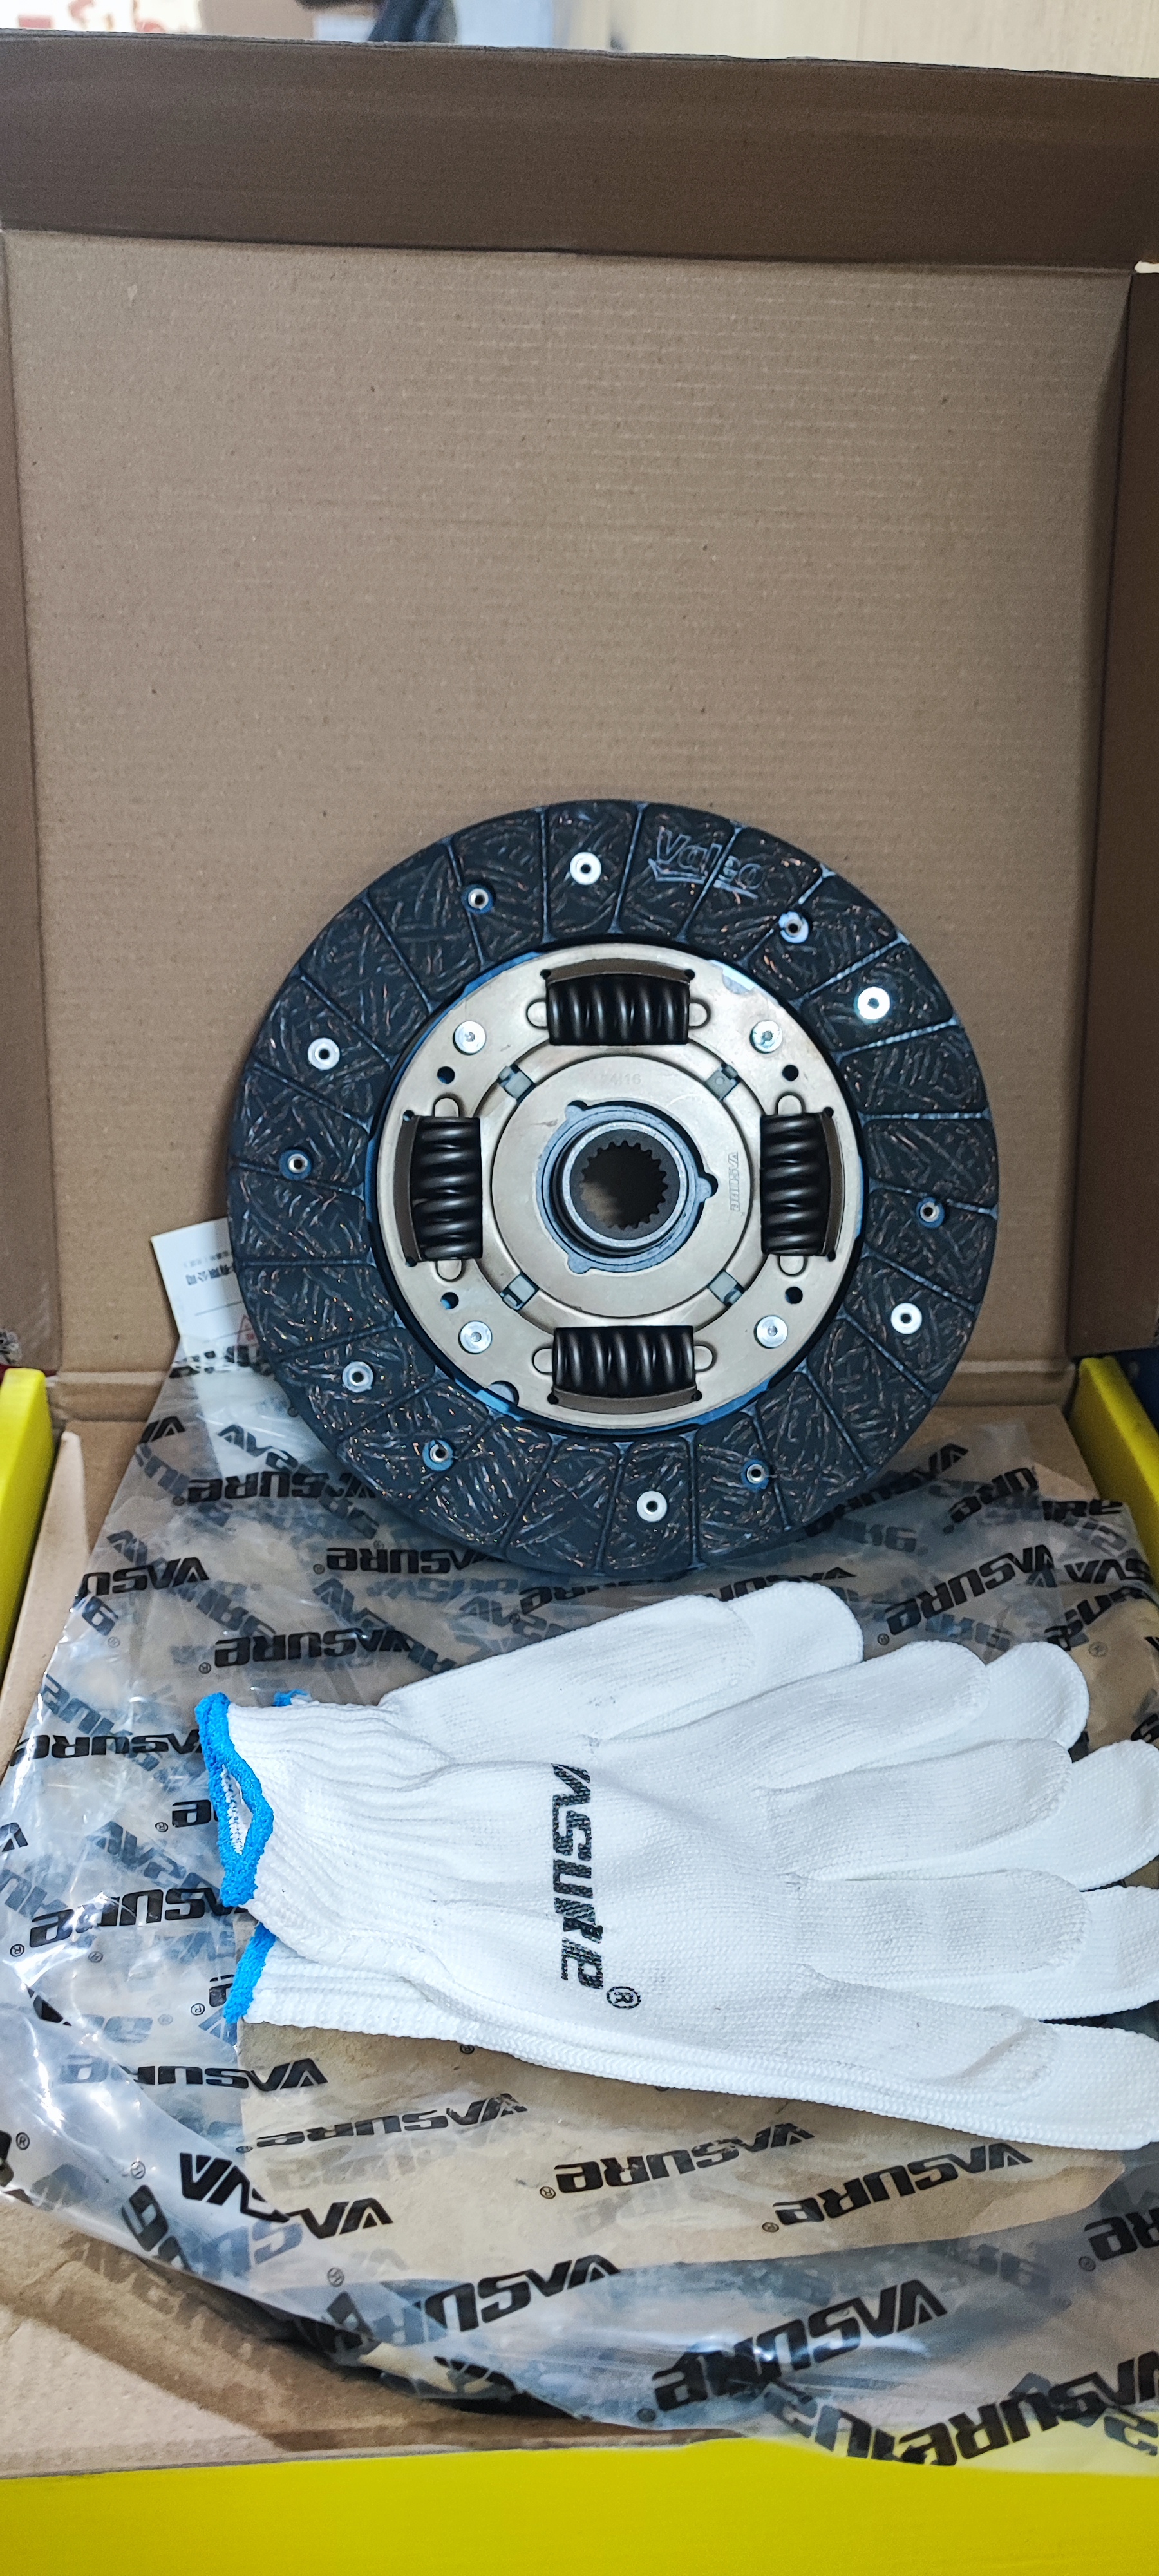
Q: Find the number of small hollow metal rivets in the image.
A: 12